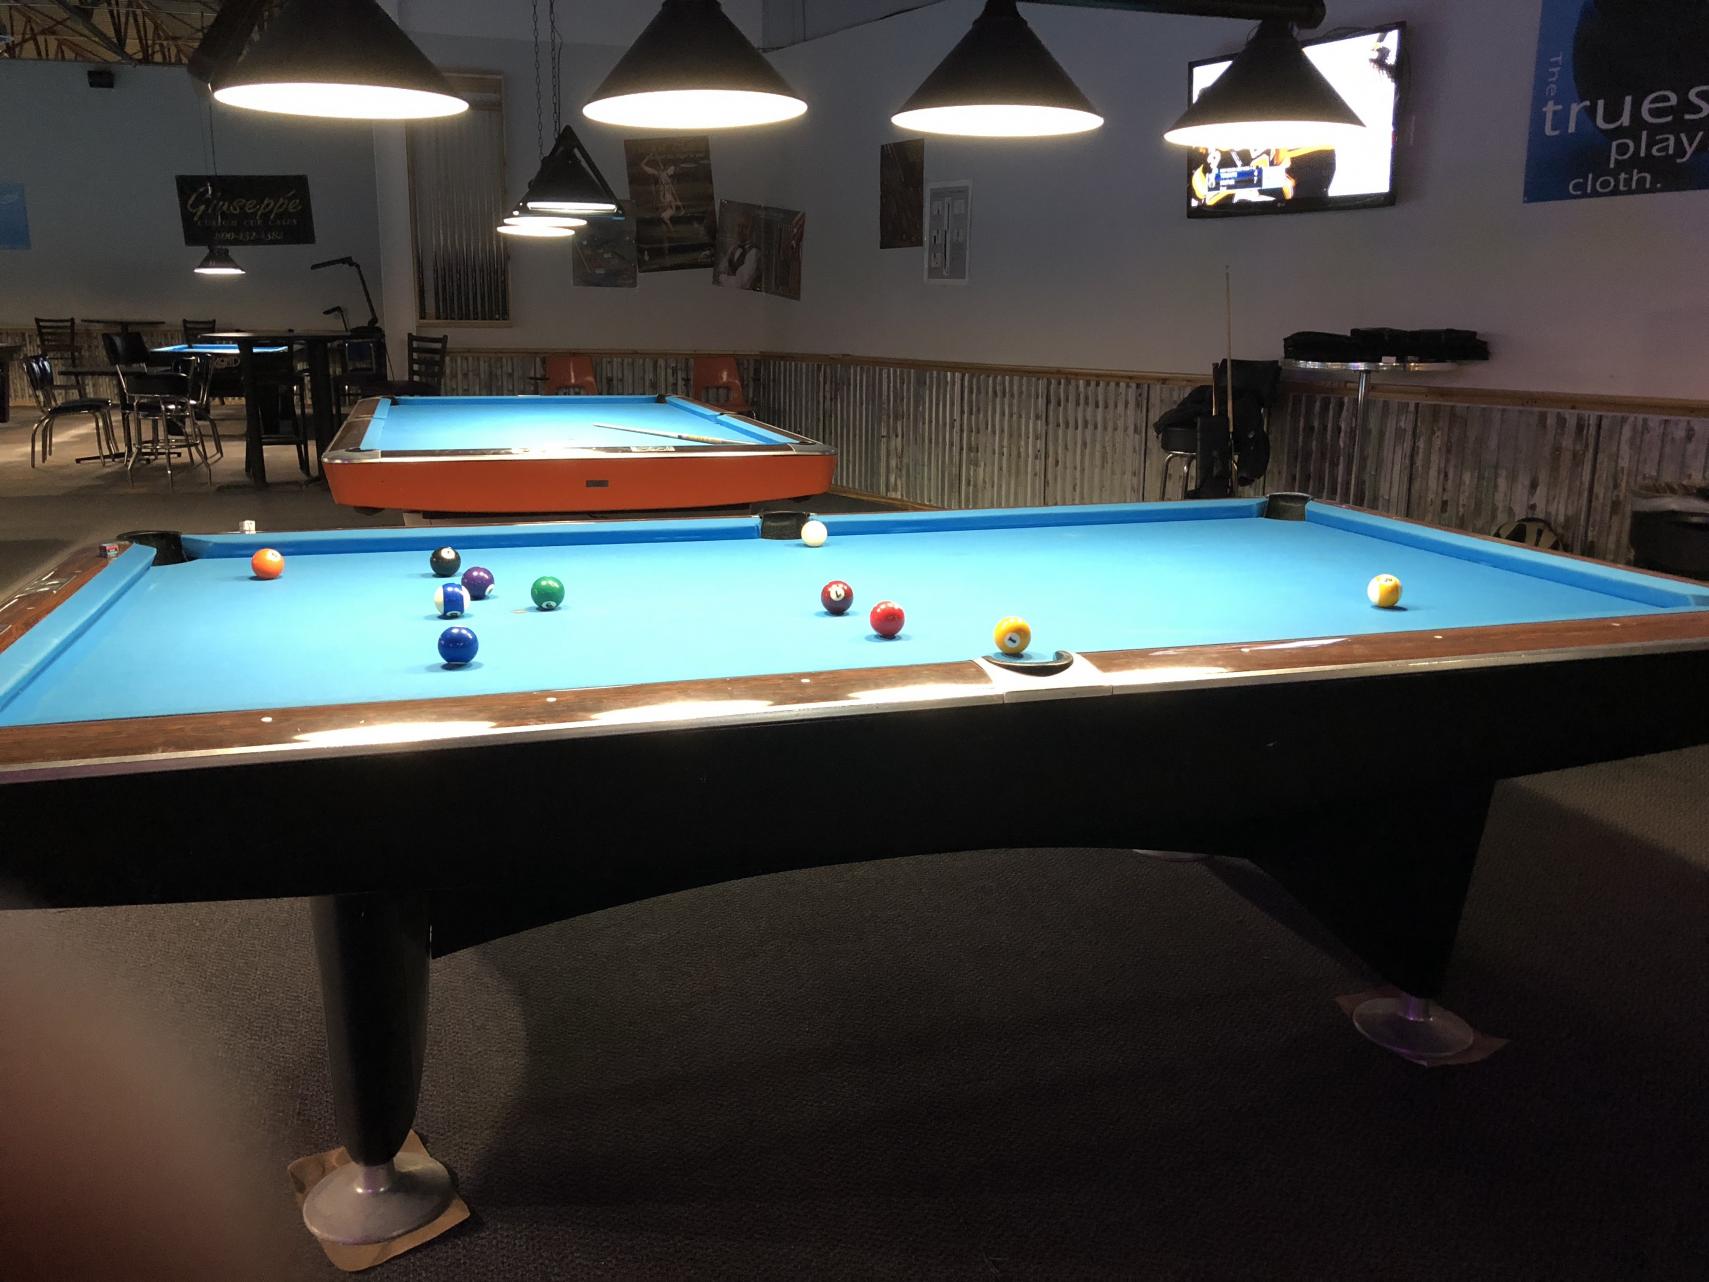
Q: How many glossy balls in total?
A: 11